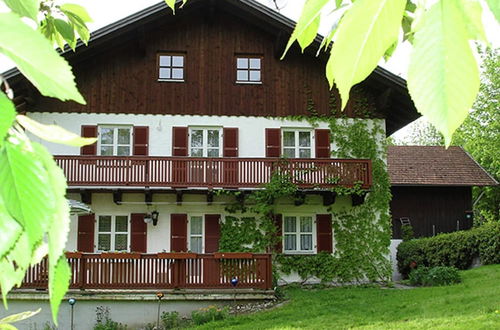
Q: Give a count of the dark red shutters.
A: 12